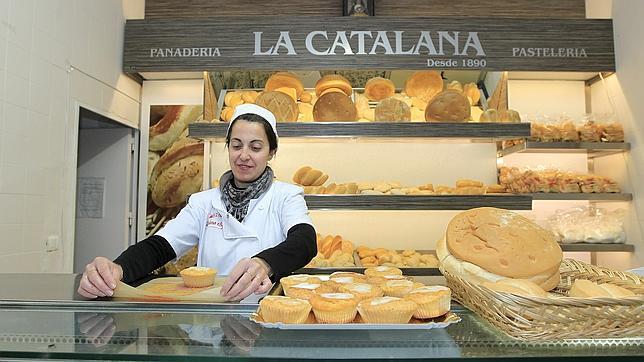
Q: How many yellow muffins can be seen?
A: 12